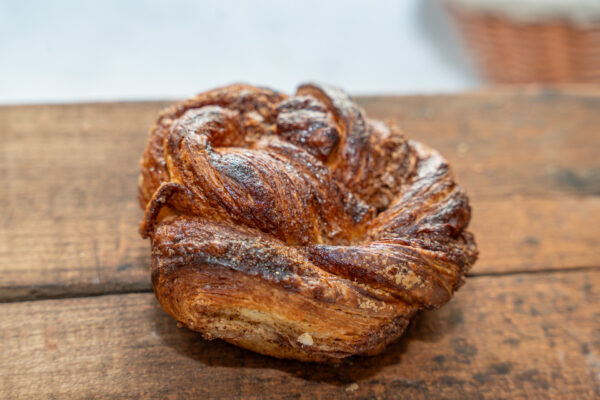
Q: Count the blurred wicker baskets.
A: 1